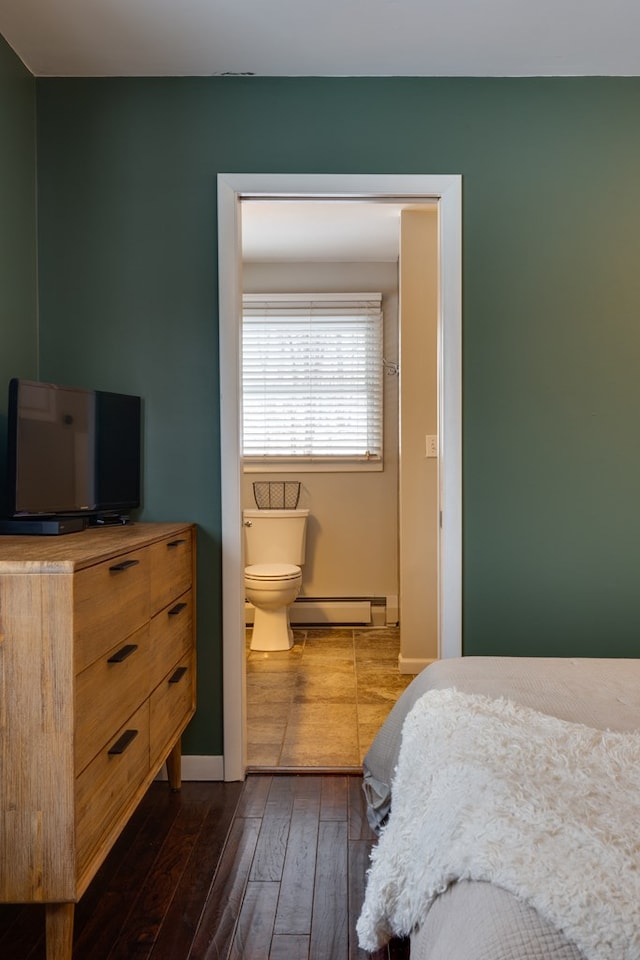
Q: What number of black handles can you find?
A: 6